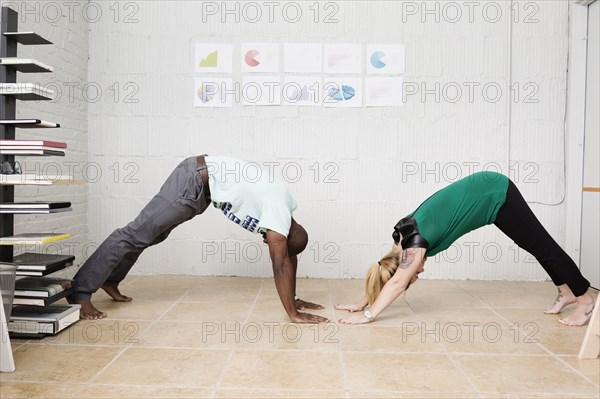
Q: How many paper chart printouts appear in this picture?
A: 10